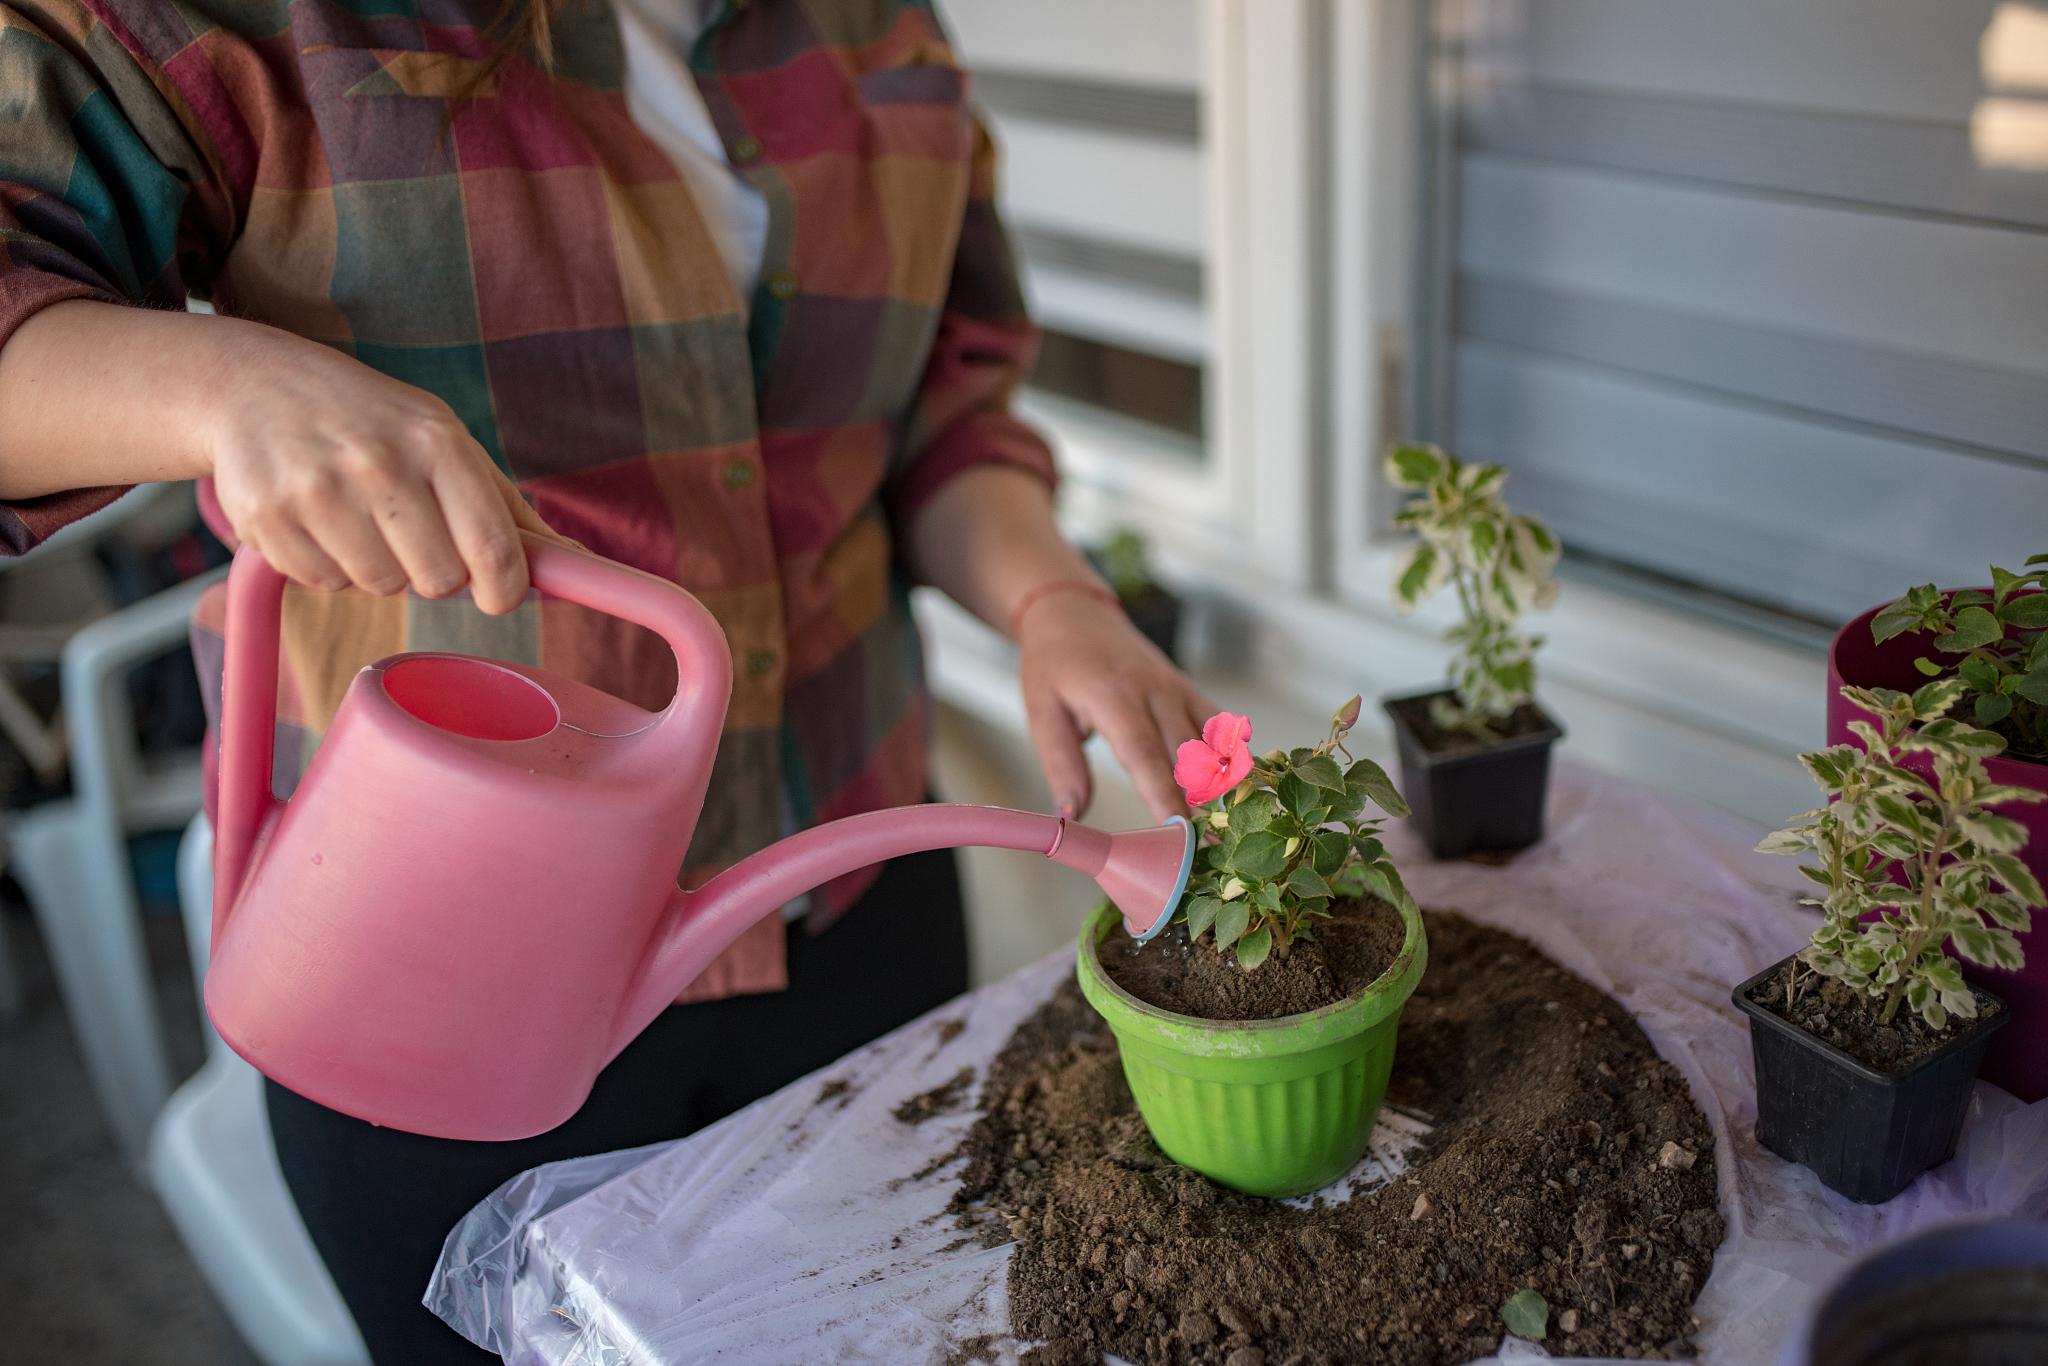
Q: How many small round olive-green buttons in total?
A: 4